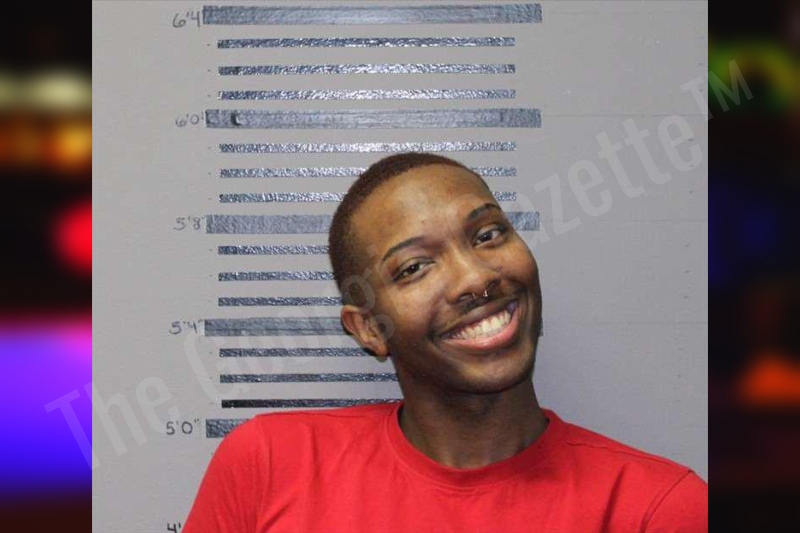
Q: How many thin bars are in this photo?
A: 12